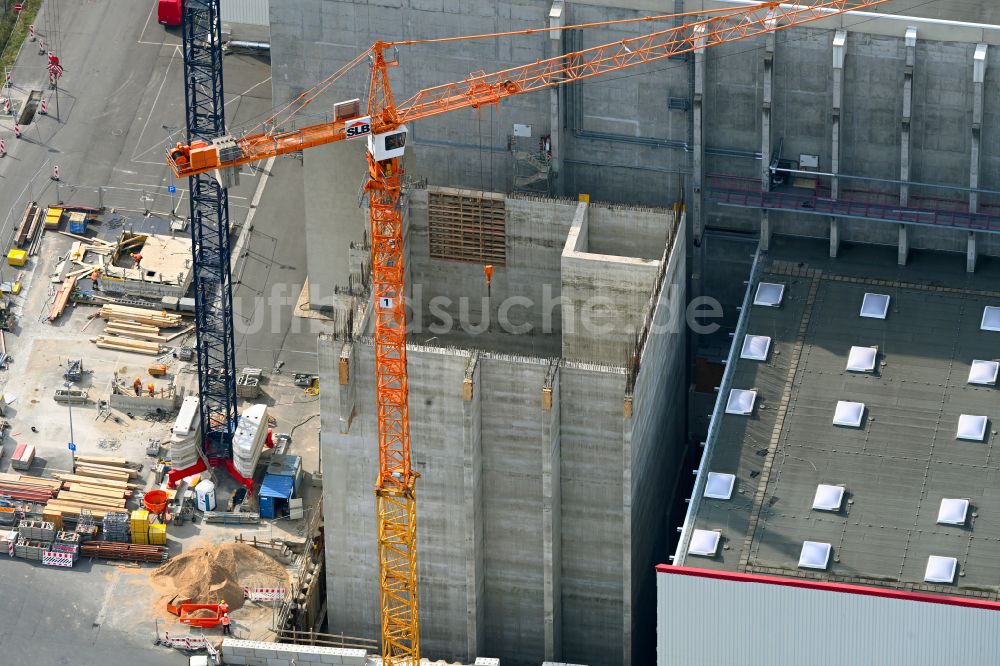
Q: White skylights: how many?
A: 15